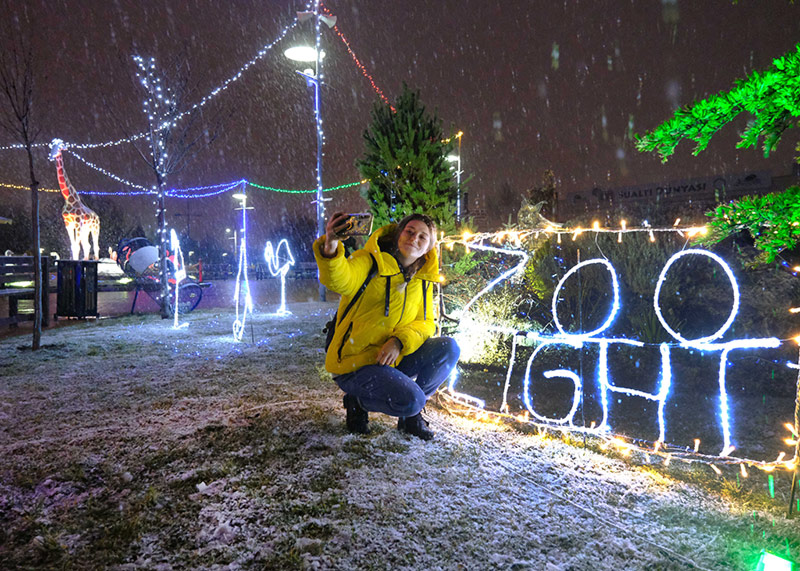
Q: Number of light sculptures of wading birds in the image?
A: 3